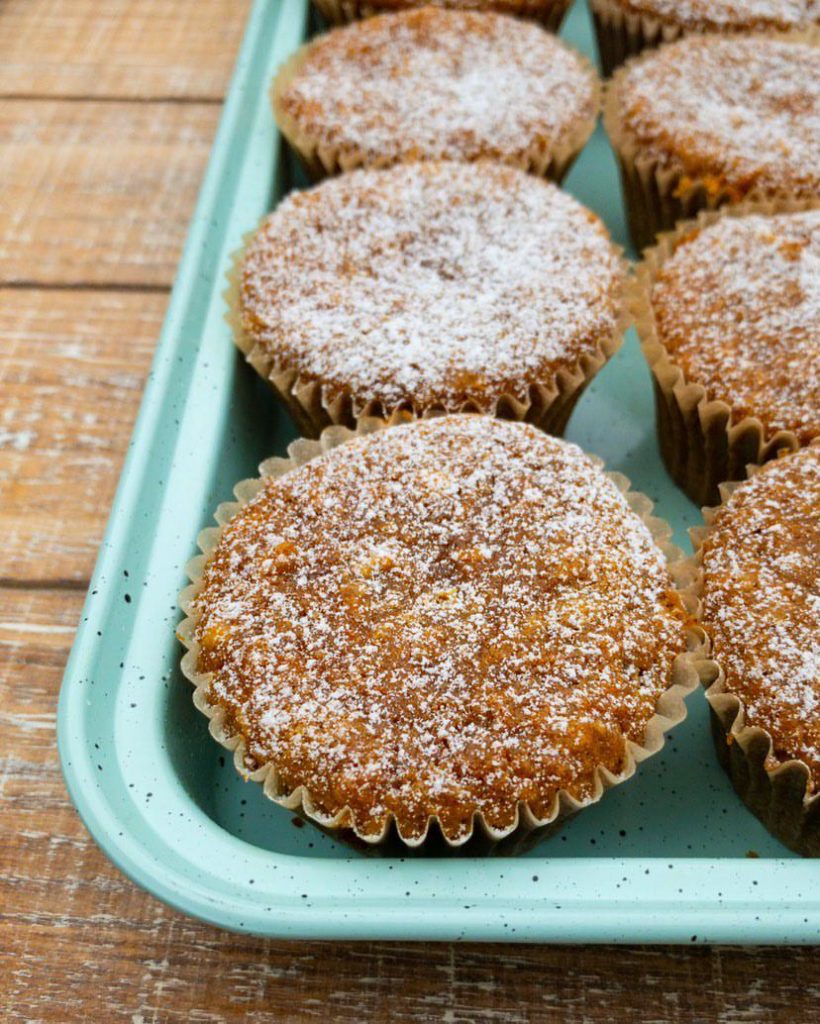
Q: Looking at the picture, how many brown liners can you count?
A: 8